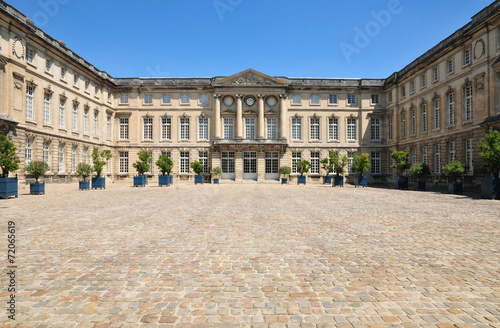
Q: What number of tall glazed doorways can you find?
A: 3